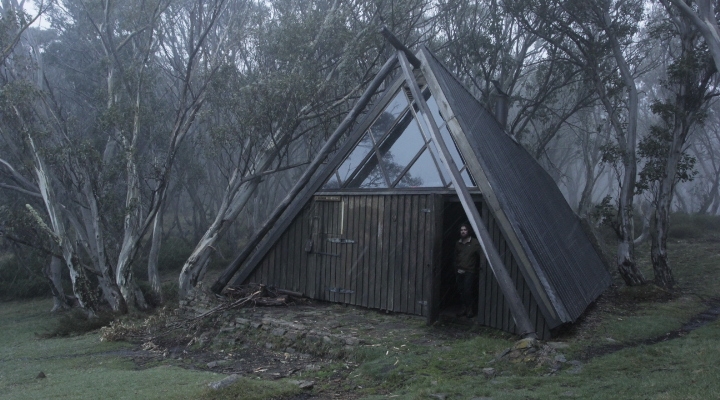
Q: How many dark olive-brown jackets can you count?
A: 1